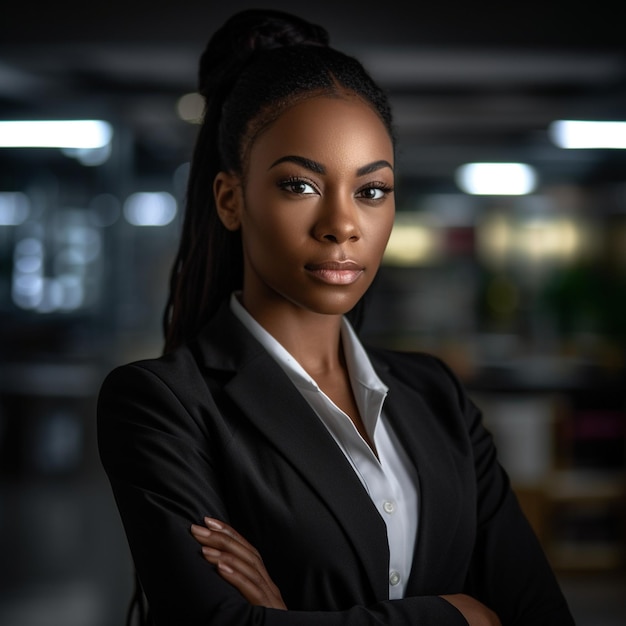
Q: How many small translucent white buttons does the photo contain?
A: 2